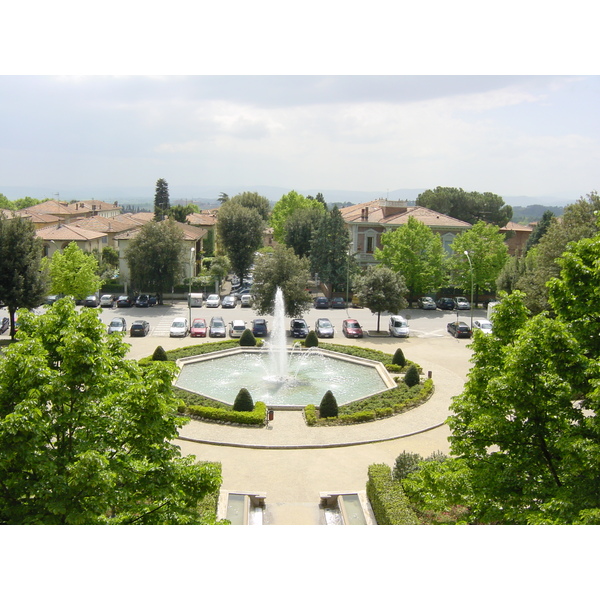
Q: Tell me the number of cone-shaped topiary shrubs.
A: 7